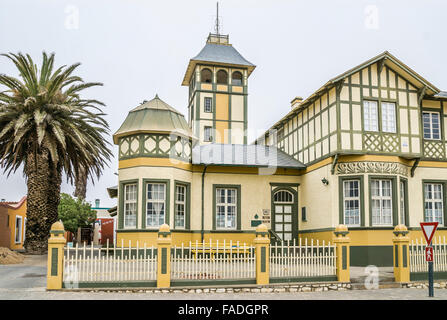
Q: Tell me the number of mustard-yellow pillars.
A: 5